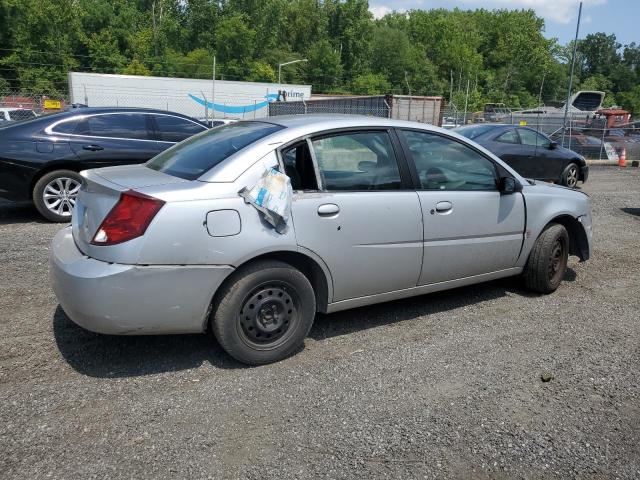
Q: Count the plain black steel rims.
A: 2